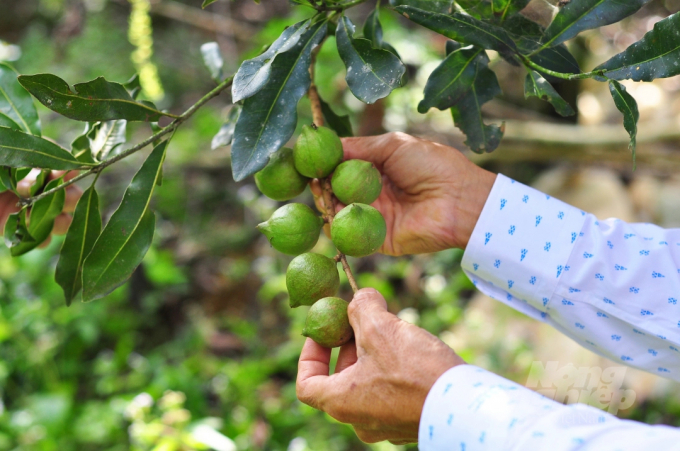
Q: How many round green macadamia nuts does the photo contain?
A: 7